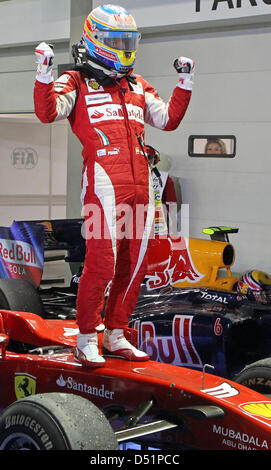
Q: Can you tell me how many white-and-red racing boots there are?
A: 2